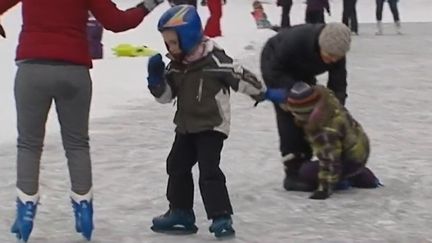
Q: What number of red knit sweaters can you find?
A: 1